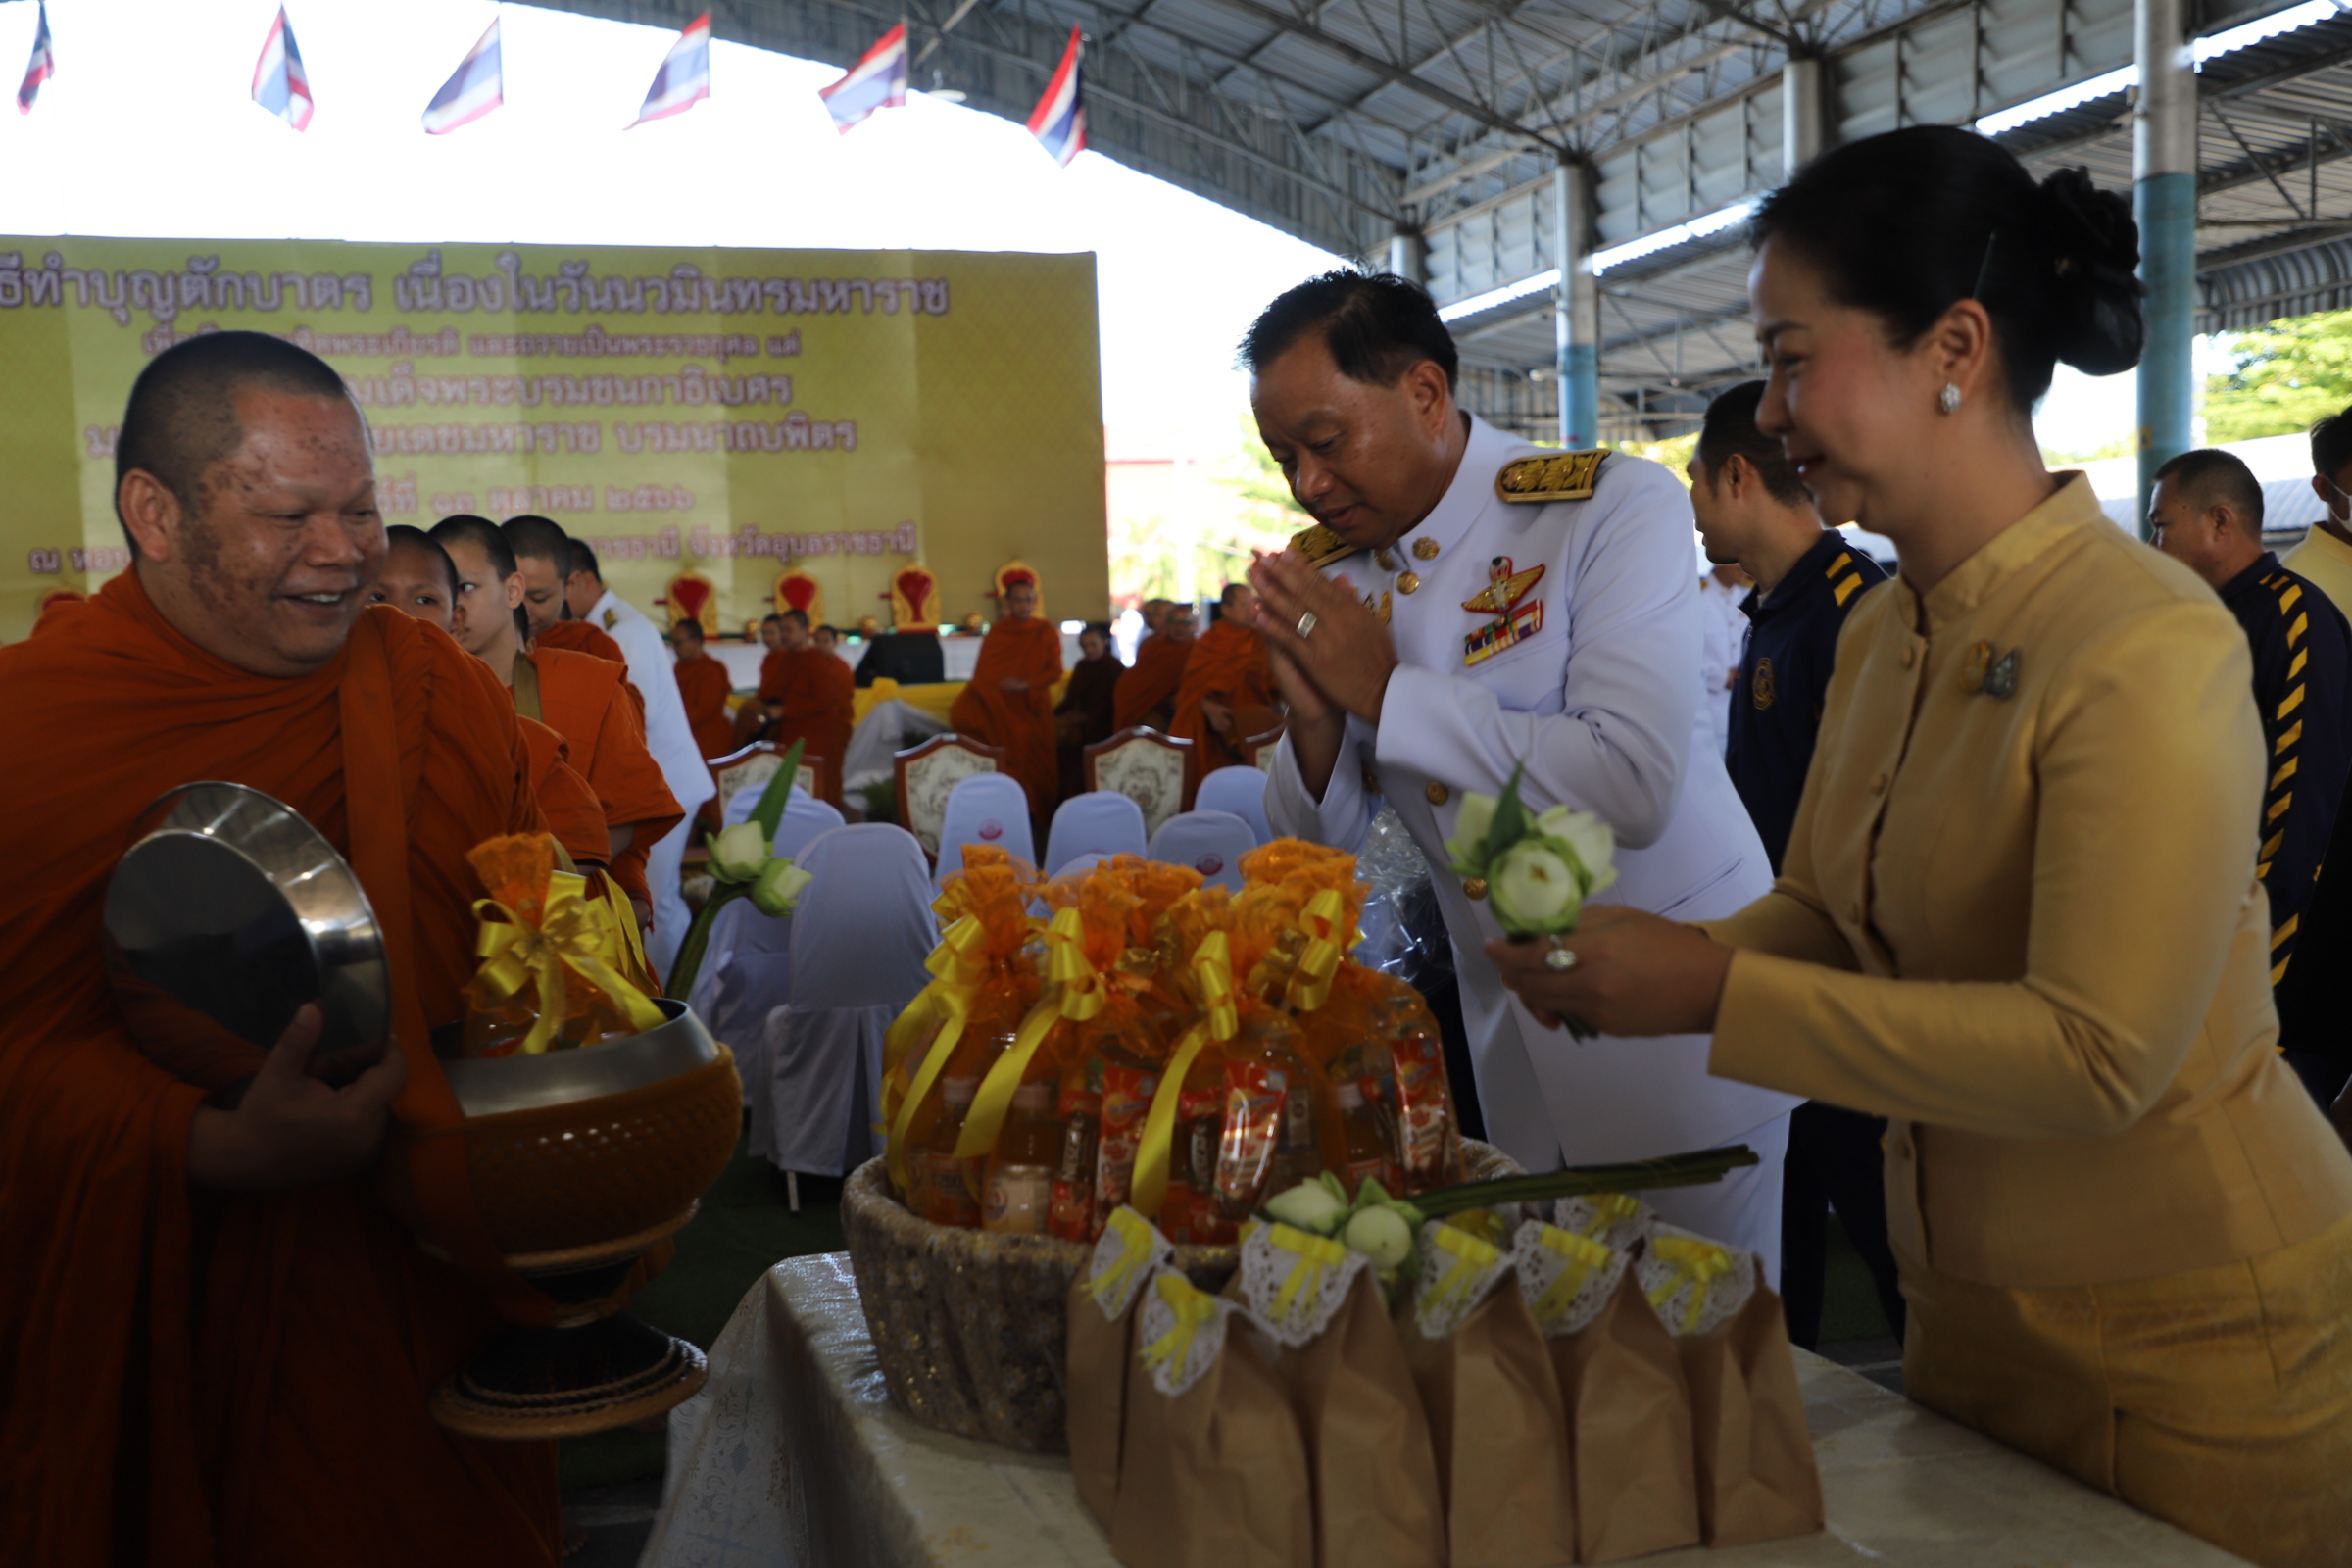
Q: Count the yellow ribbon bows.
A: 13